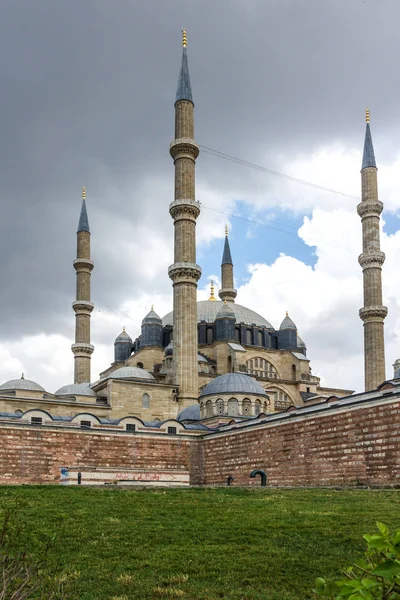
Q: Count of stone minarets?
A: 4